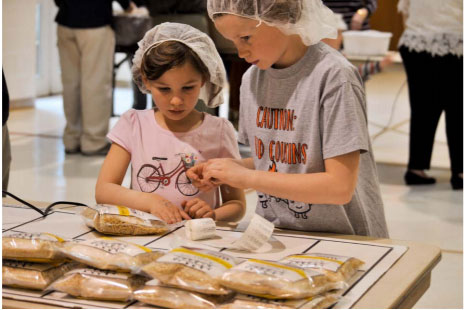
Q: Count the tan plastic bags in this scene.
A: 10